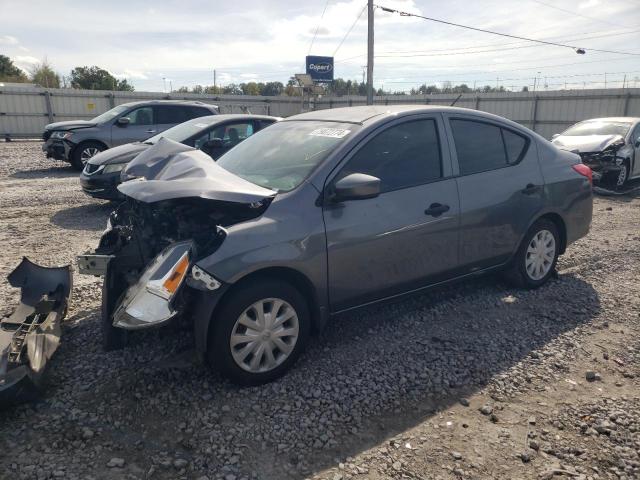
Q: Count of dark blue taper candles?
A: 0